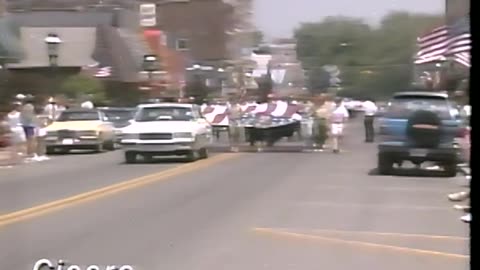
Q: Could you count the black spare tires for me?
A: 1